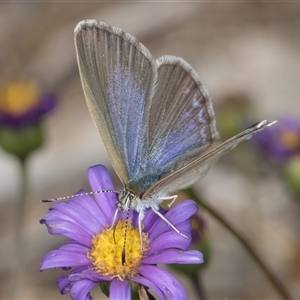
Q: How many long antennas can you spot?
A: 2